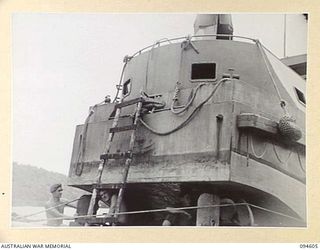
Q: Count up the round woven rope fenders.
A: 1